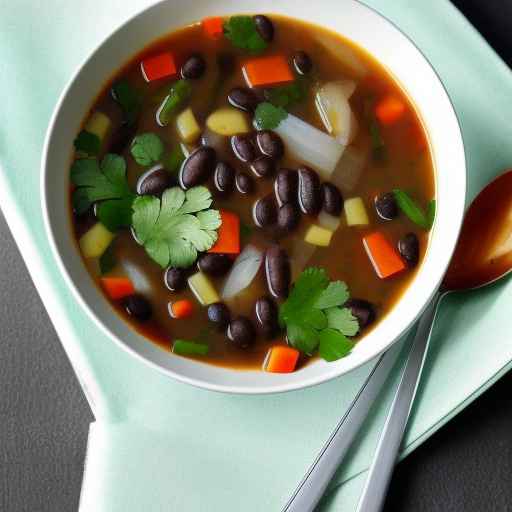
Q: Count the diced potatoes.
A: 7